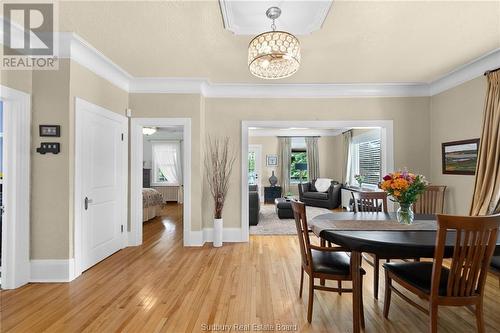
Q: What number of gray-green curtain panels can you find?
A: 3